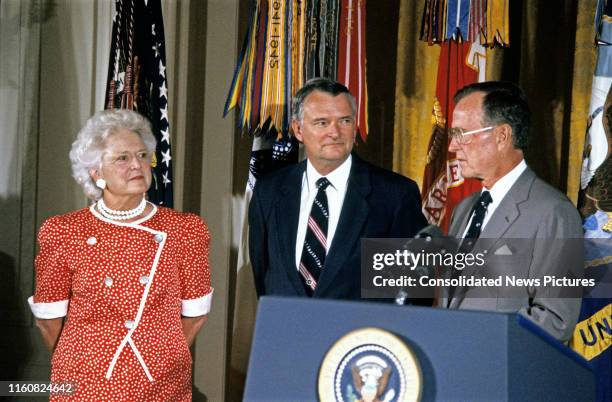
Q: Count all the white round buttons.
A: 5